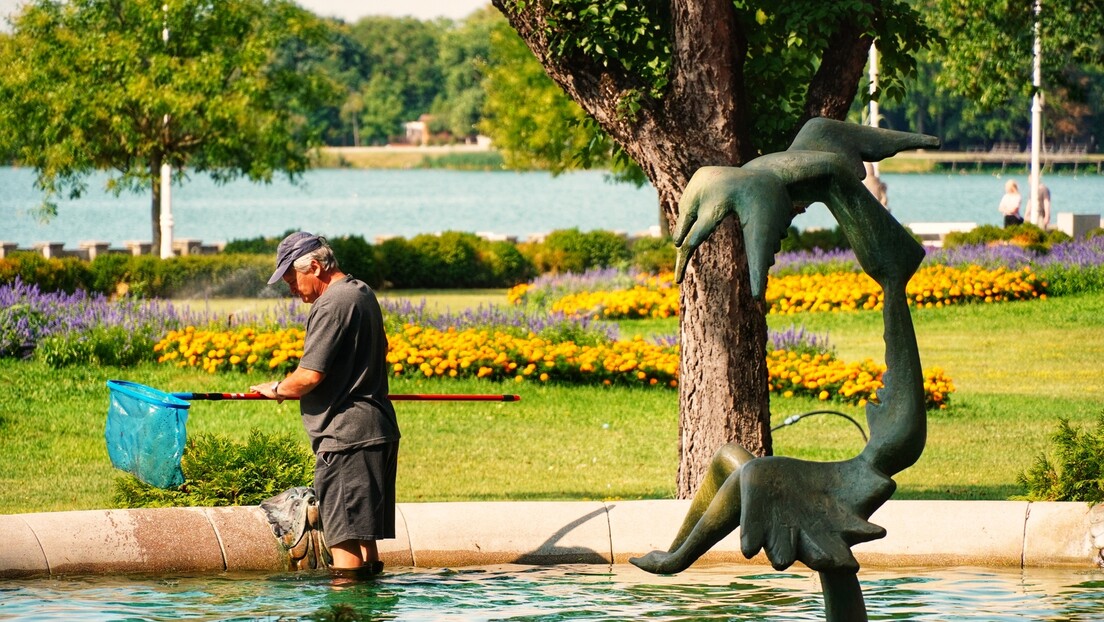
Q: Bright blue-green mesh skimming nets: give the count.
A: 1